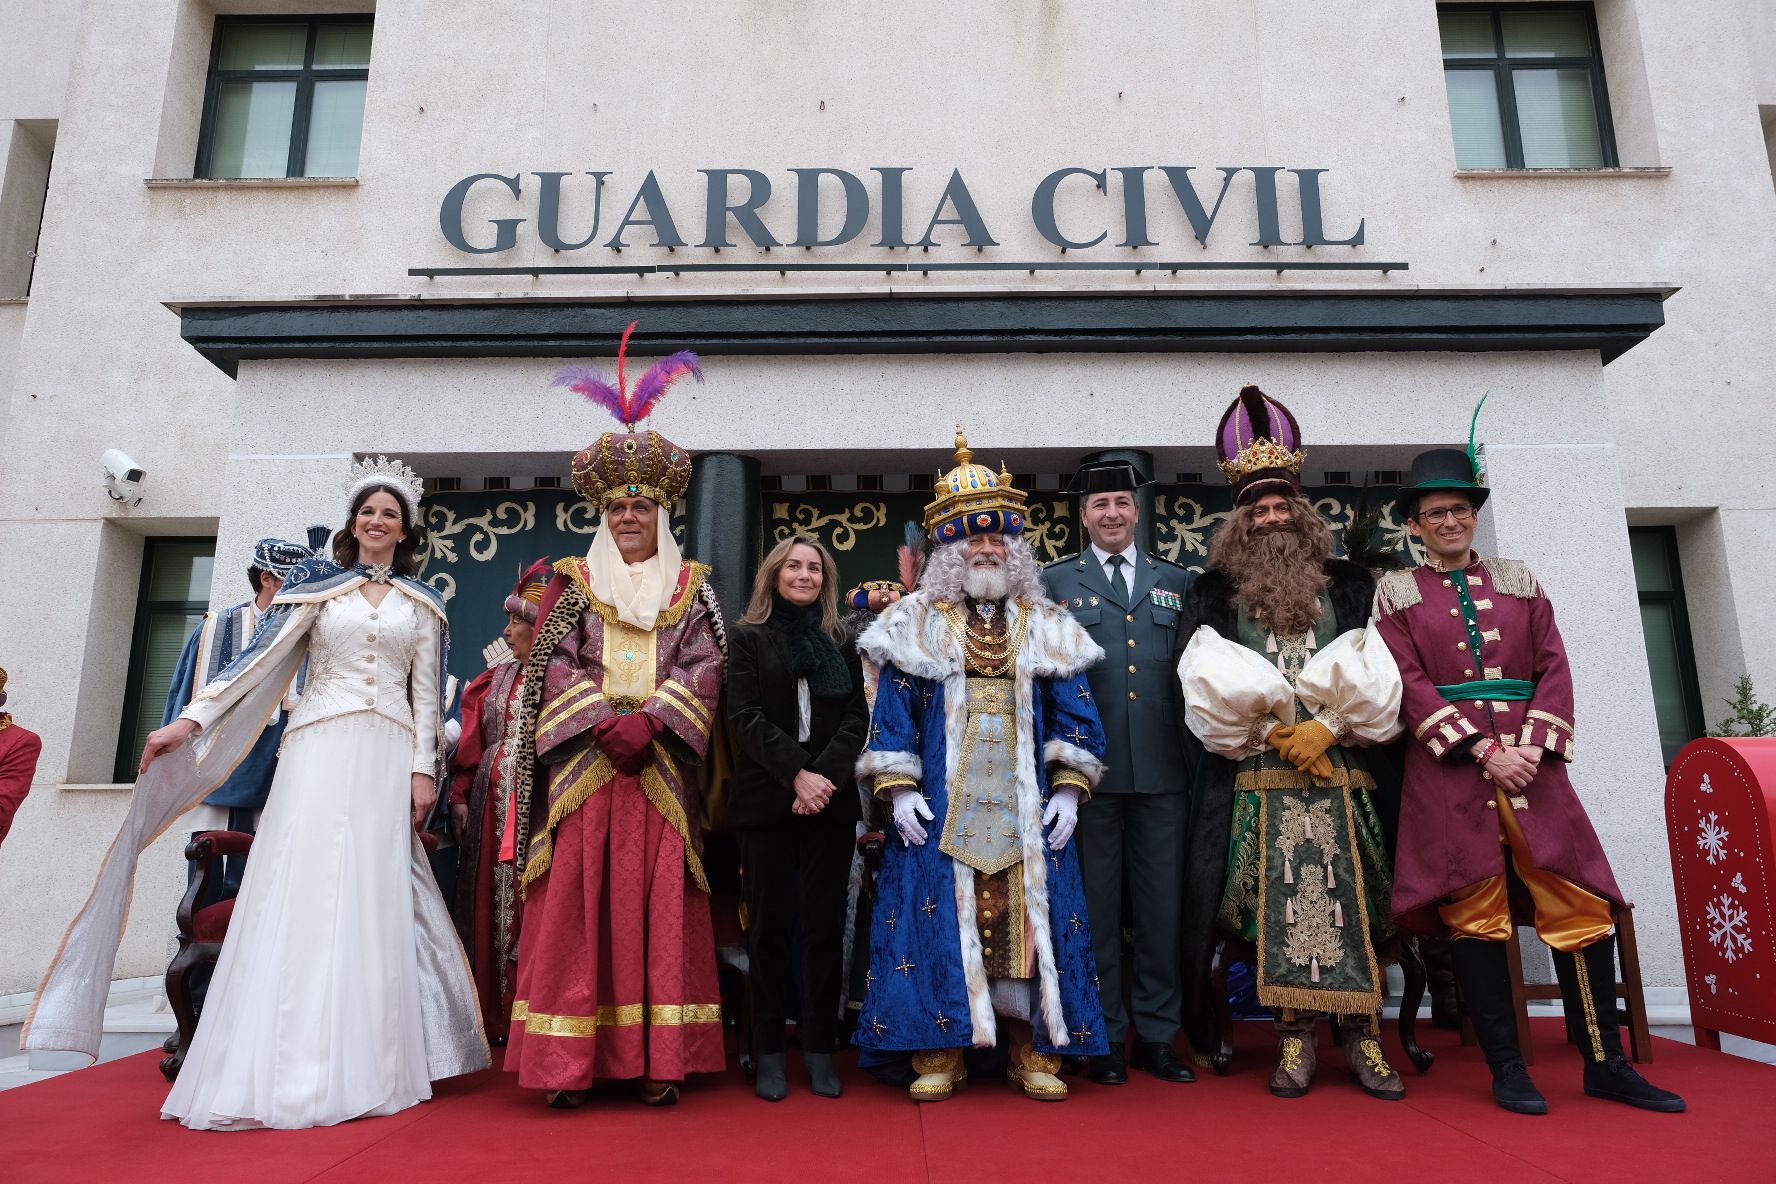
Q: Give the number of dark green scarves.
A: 1